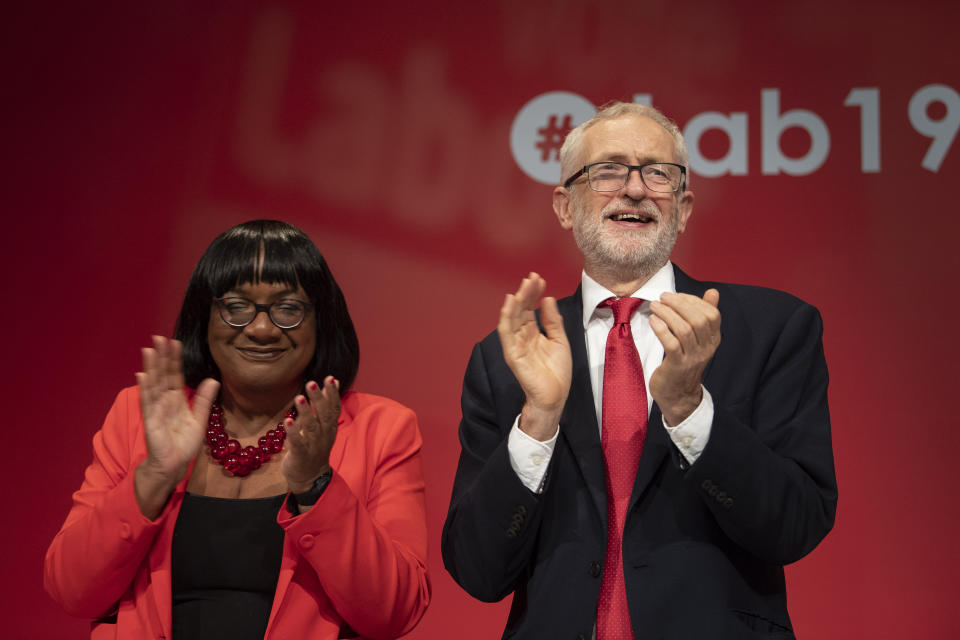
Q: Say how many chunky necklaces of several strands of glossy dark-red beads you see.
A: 1